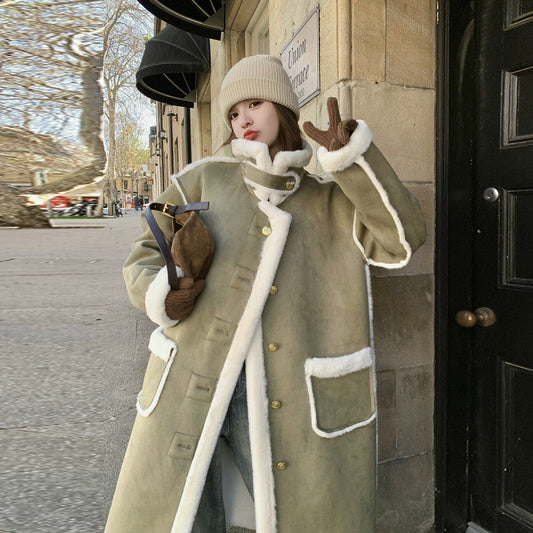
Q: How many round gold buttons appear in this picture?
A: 6